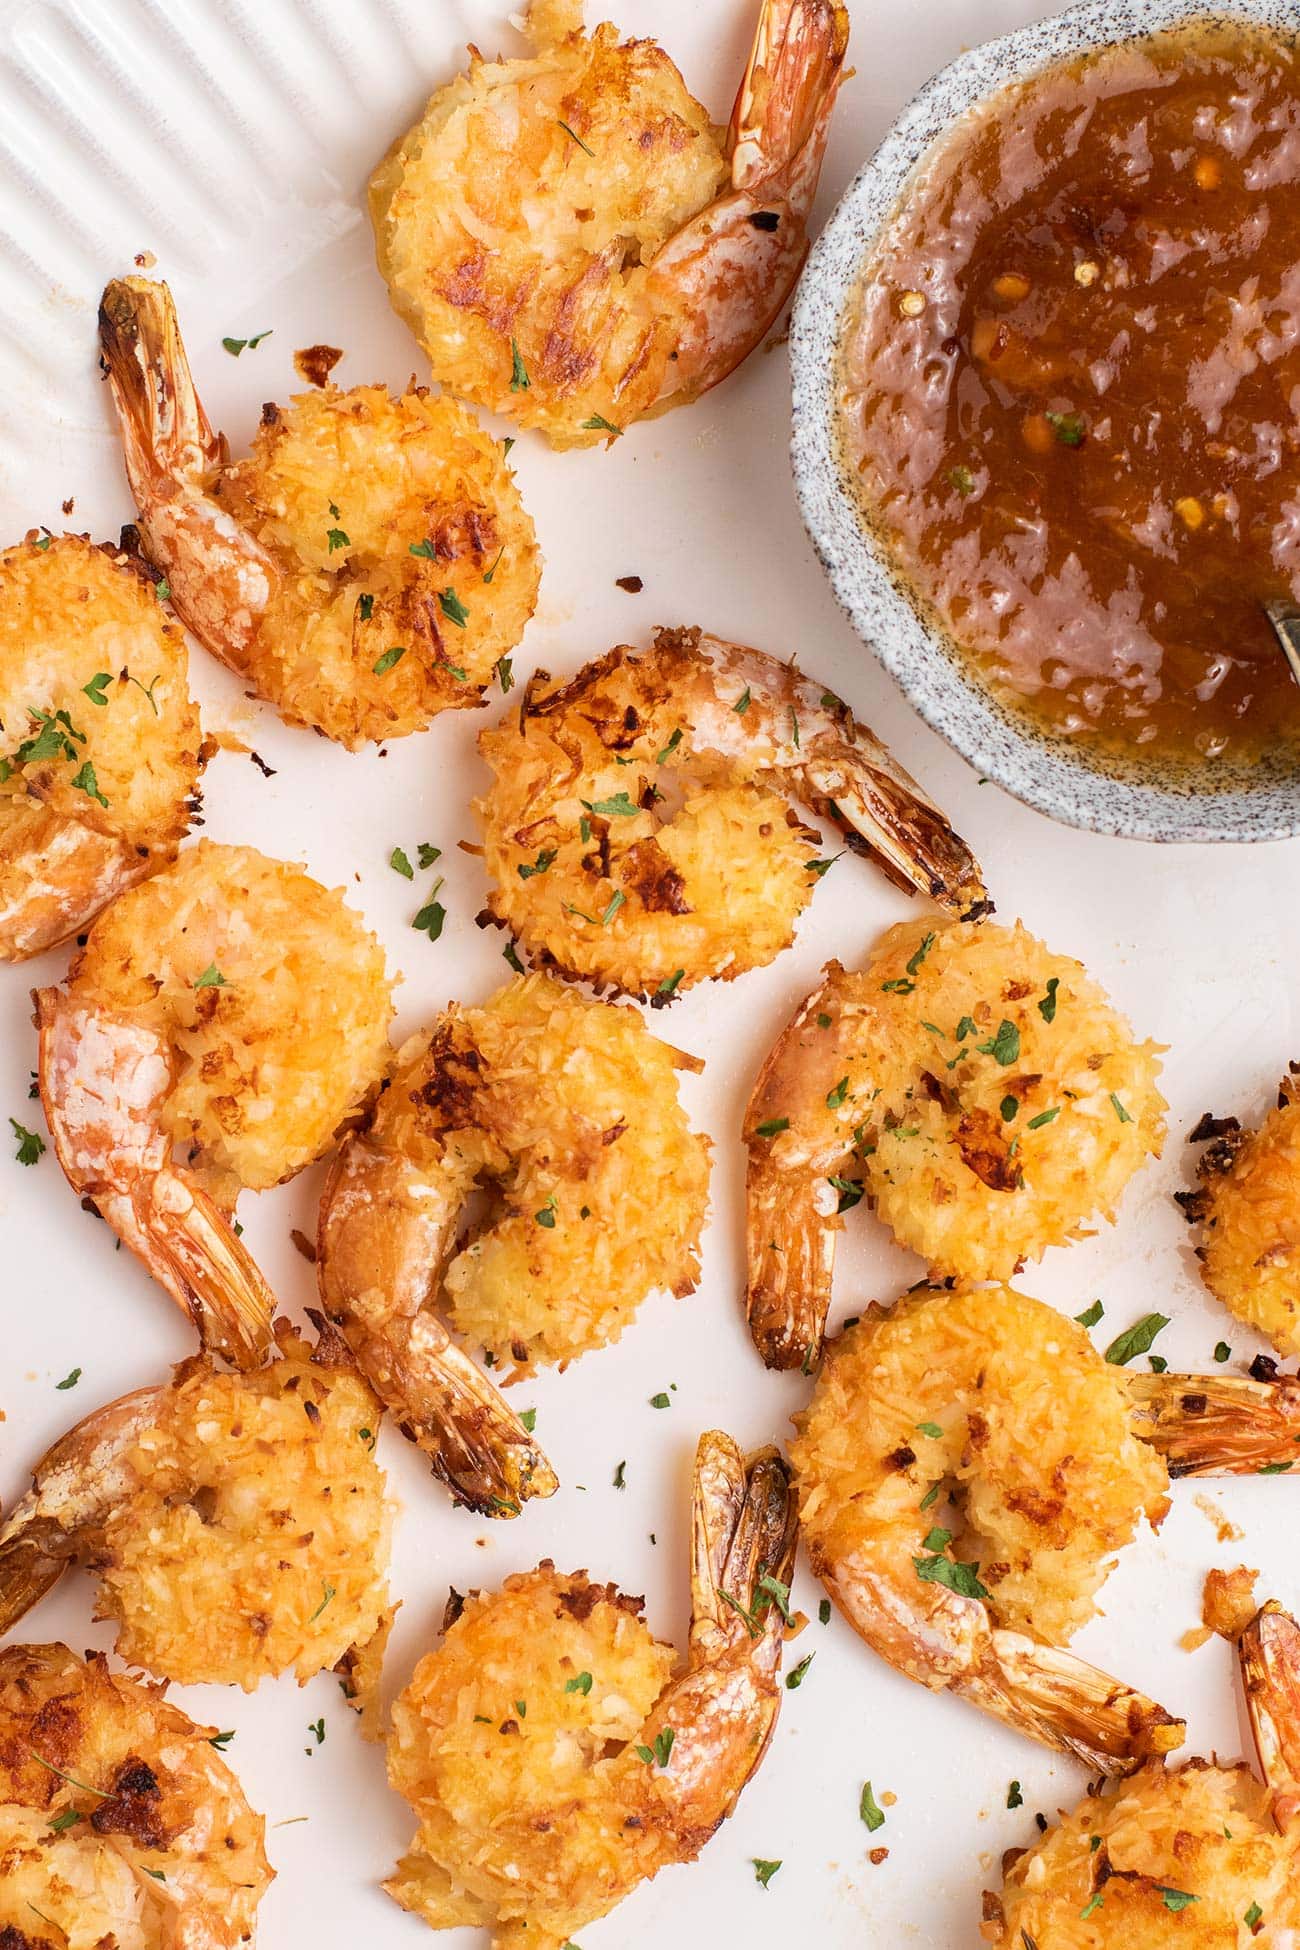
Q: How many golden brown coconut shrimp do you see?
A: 13